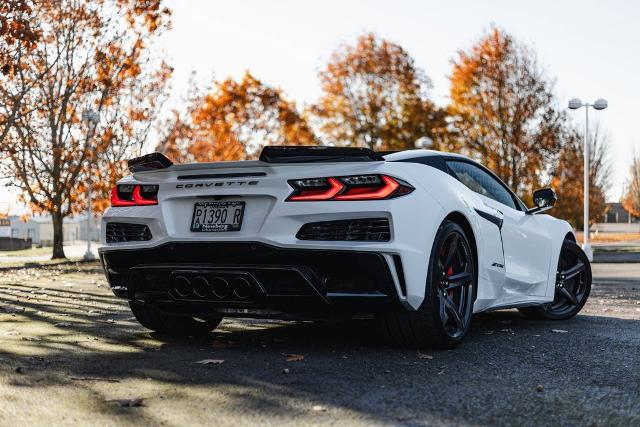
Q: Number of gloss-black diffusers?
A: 1